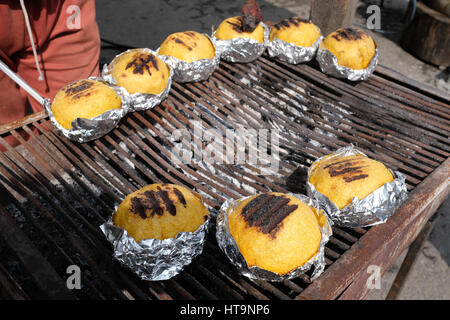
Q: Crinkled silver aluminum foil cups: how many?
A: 9